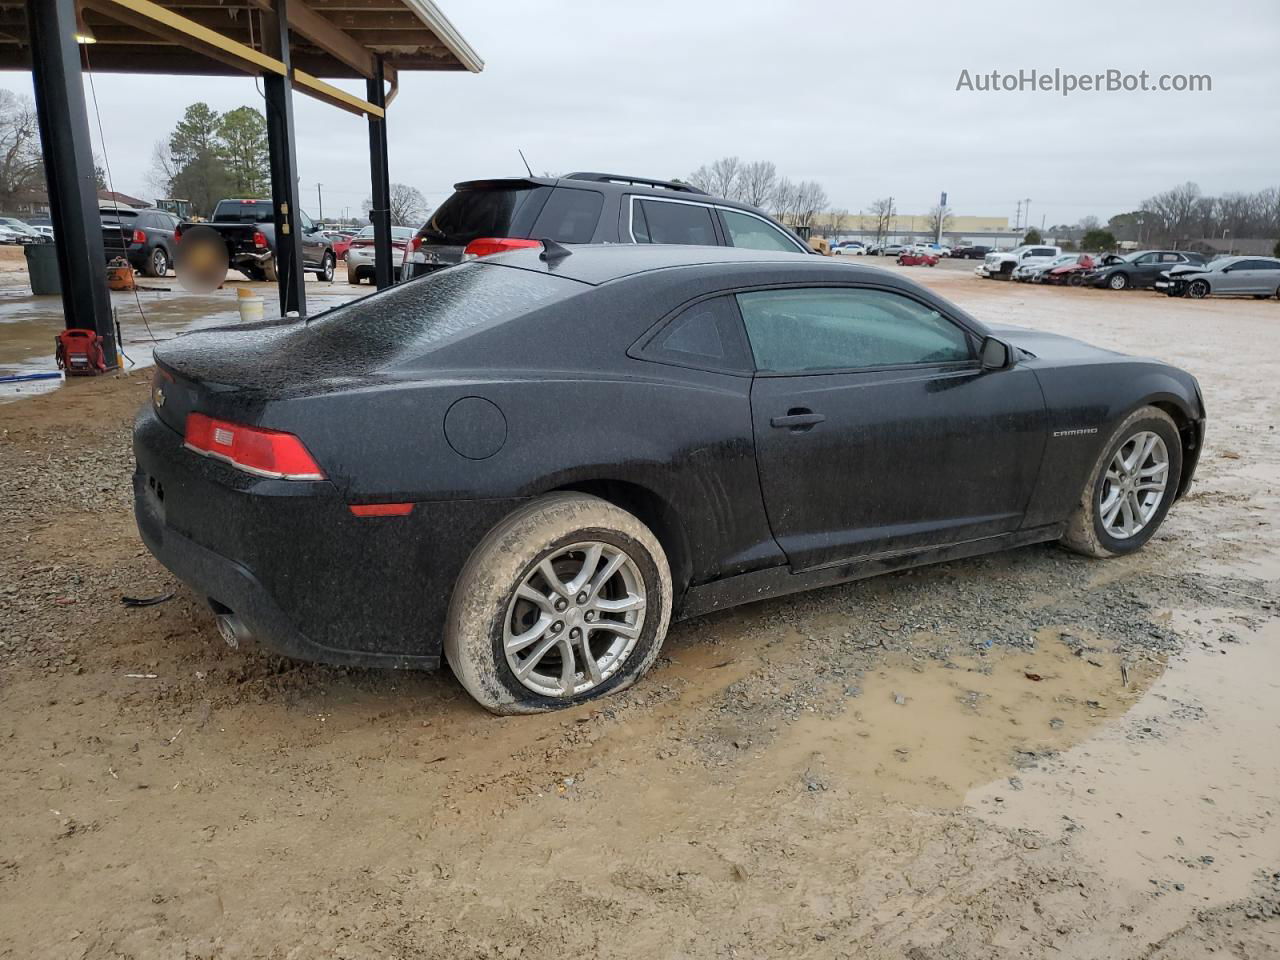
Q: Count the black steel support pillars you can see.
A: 3